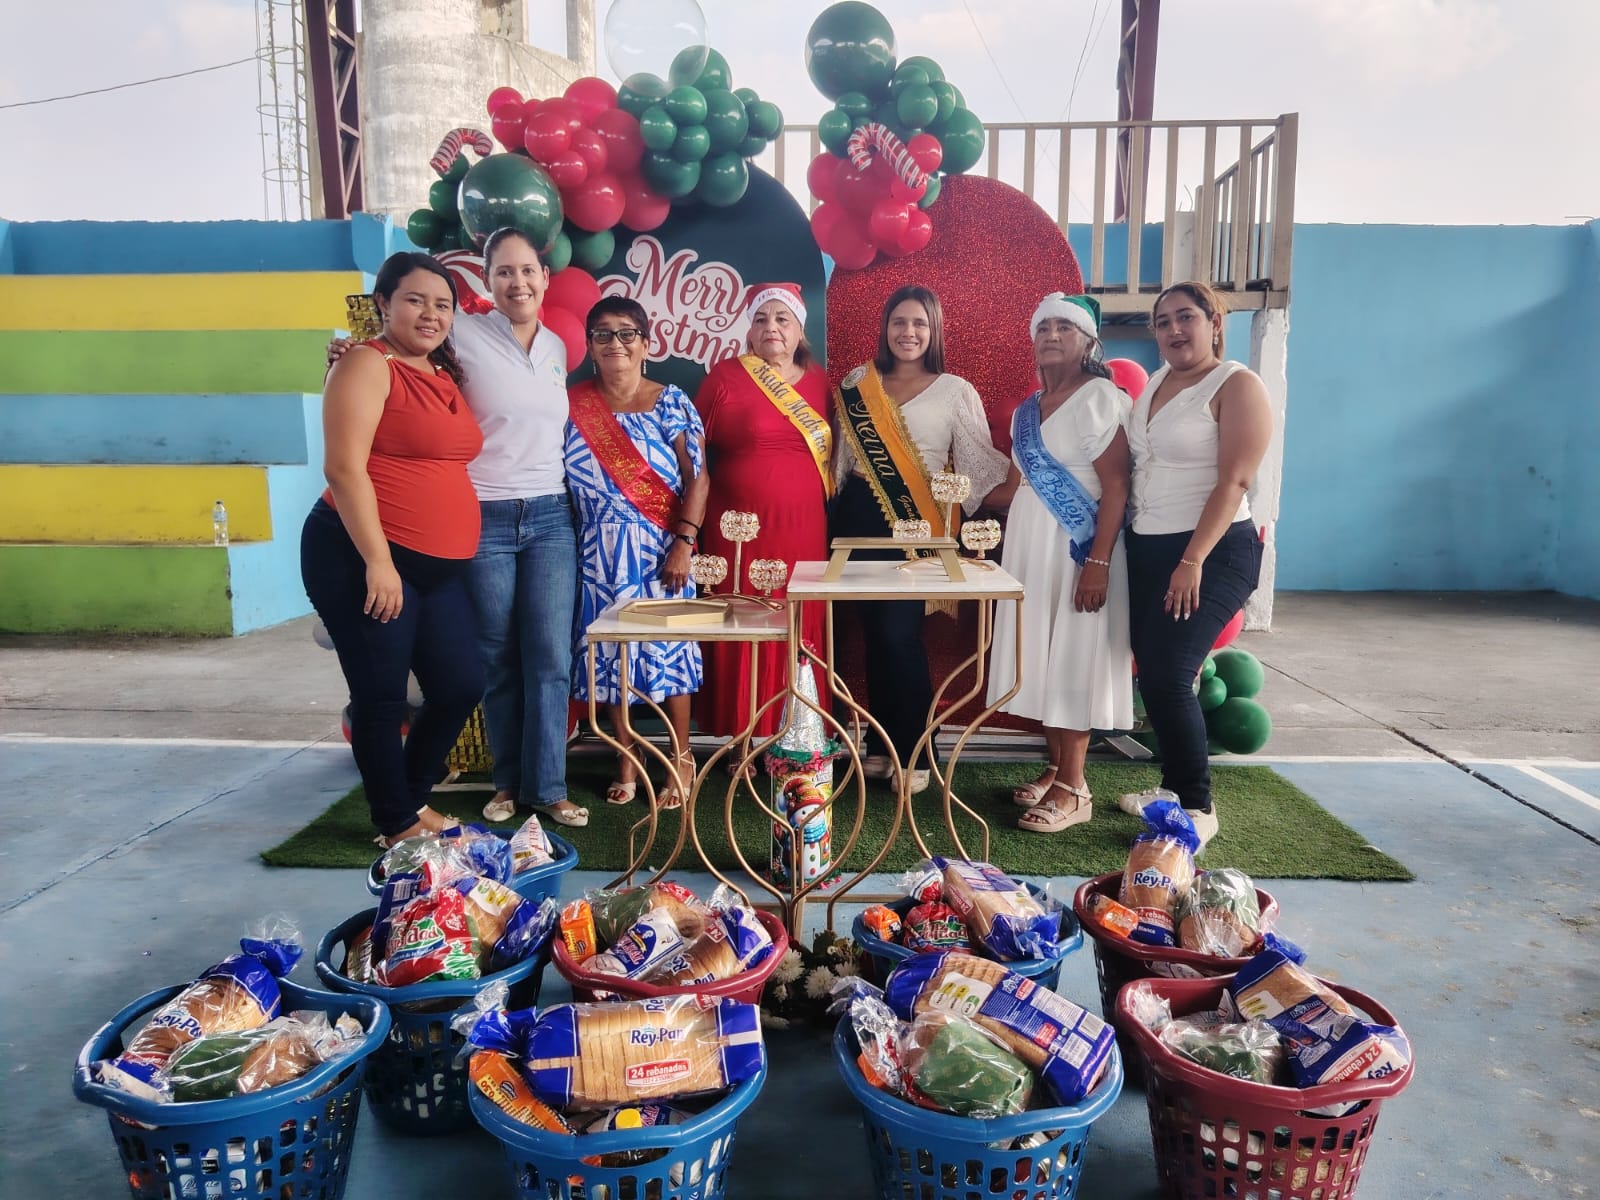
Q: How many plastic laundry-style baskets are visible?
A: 9